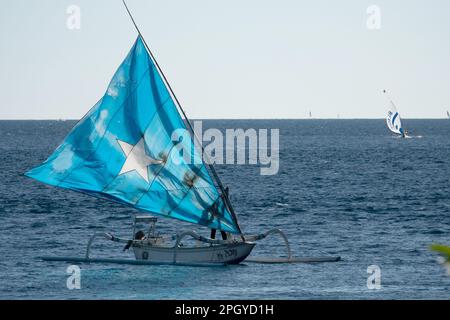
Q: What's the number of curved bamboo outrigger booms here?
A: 3